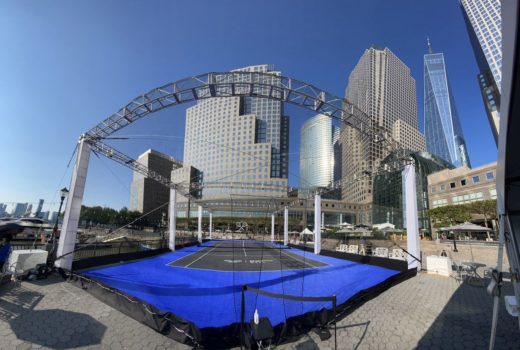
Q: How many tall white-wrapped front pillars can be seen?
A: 2